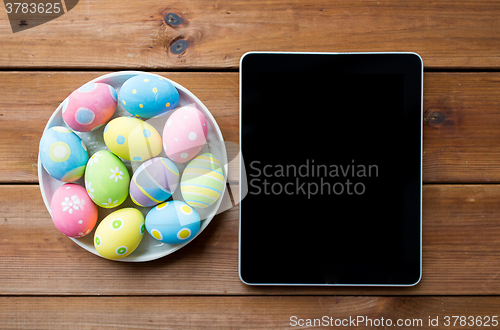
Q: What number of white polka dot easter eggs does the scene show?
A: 1